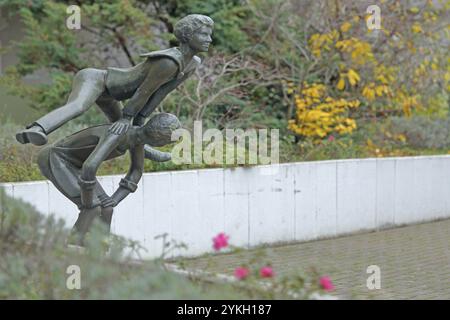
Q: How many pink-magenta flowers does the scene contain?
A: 4